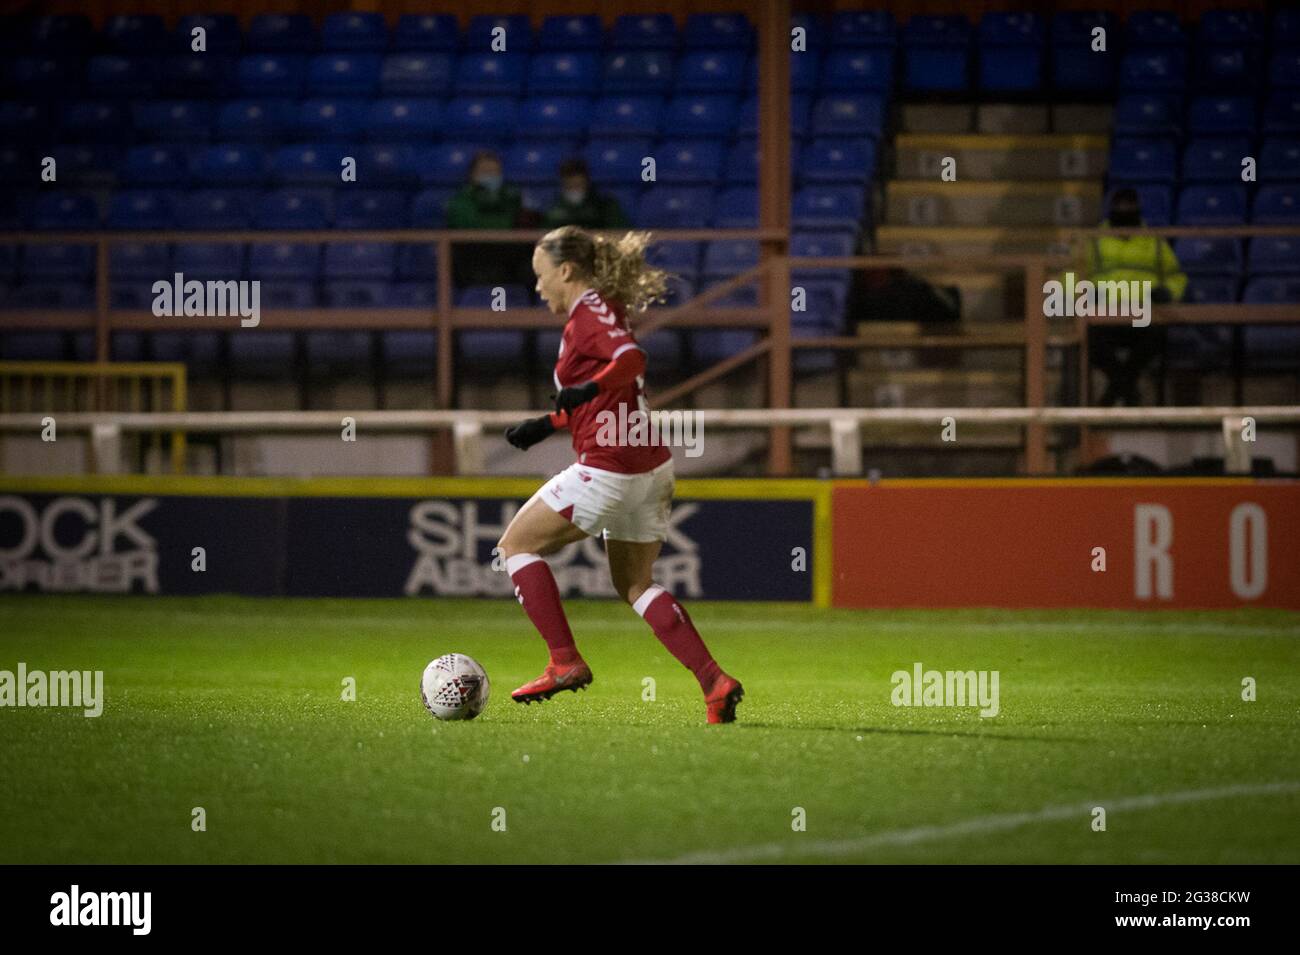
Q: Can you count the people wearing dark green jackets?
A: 2